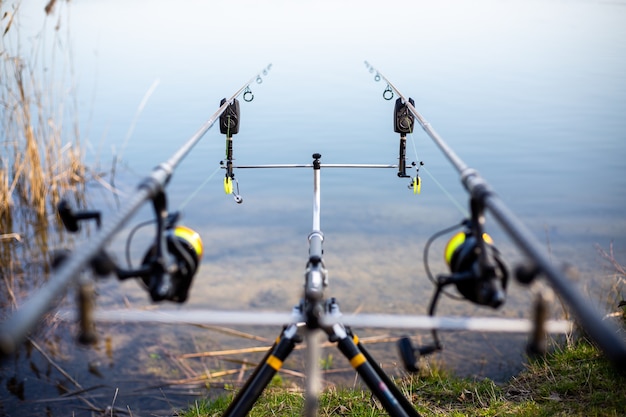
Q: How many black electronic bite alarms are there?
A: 2